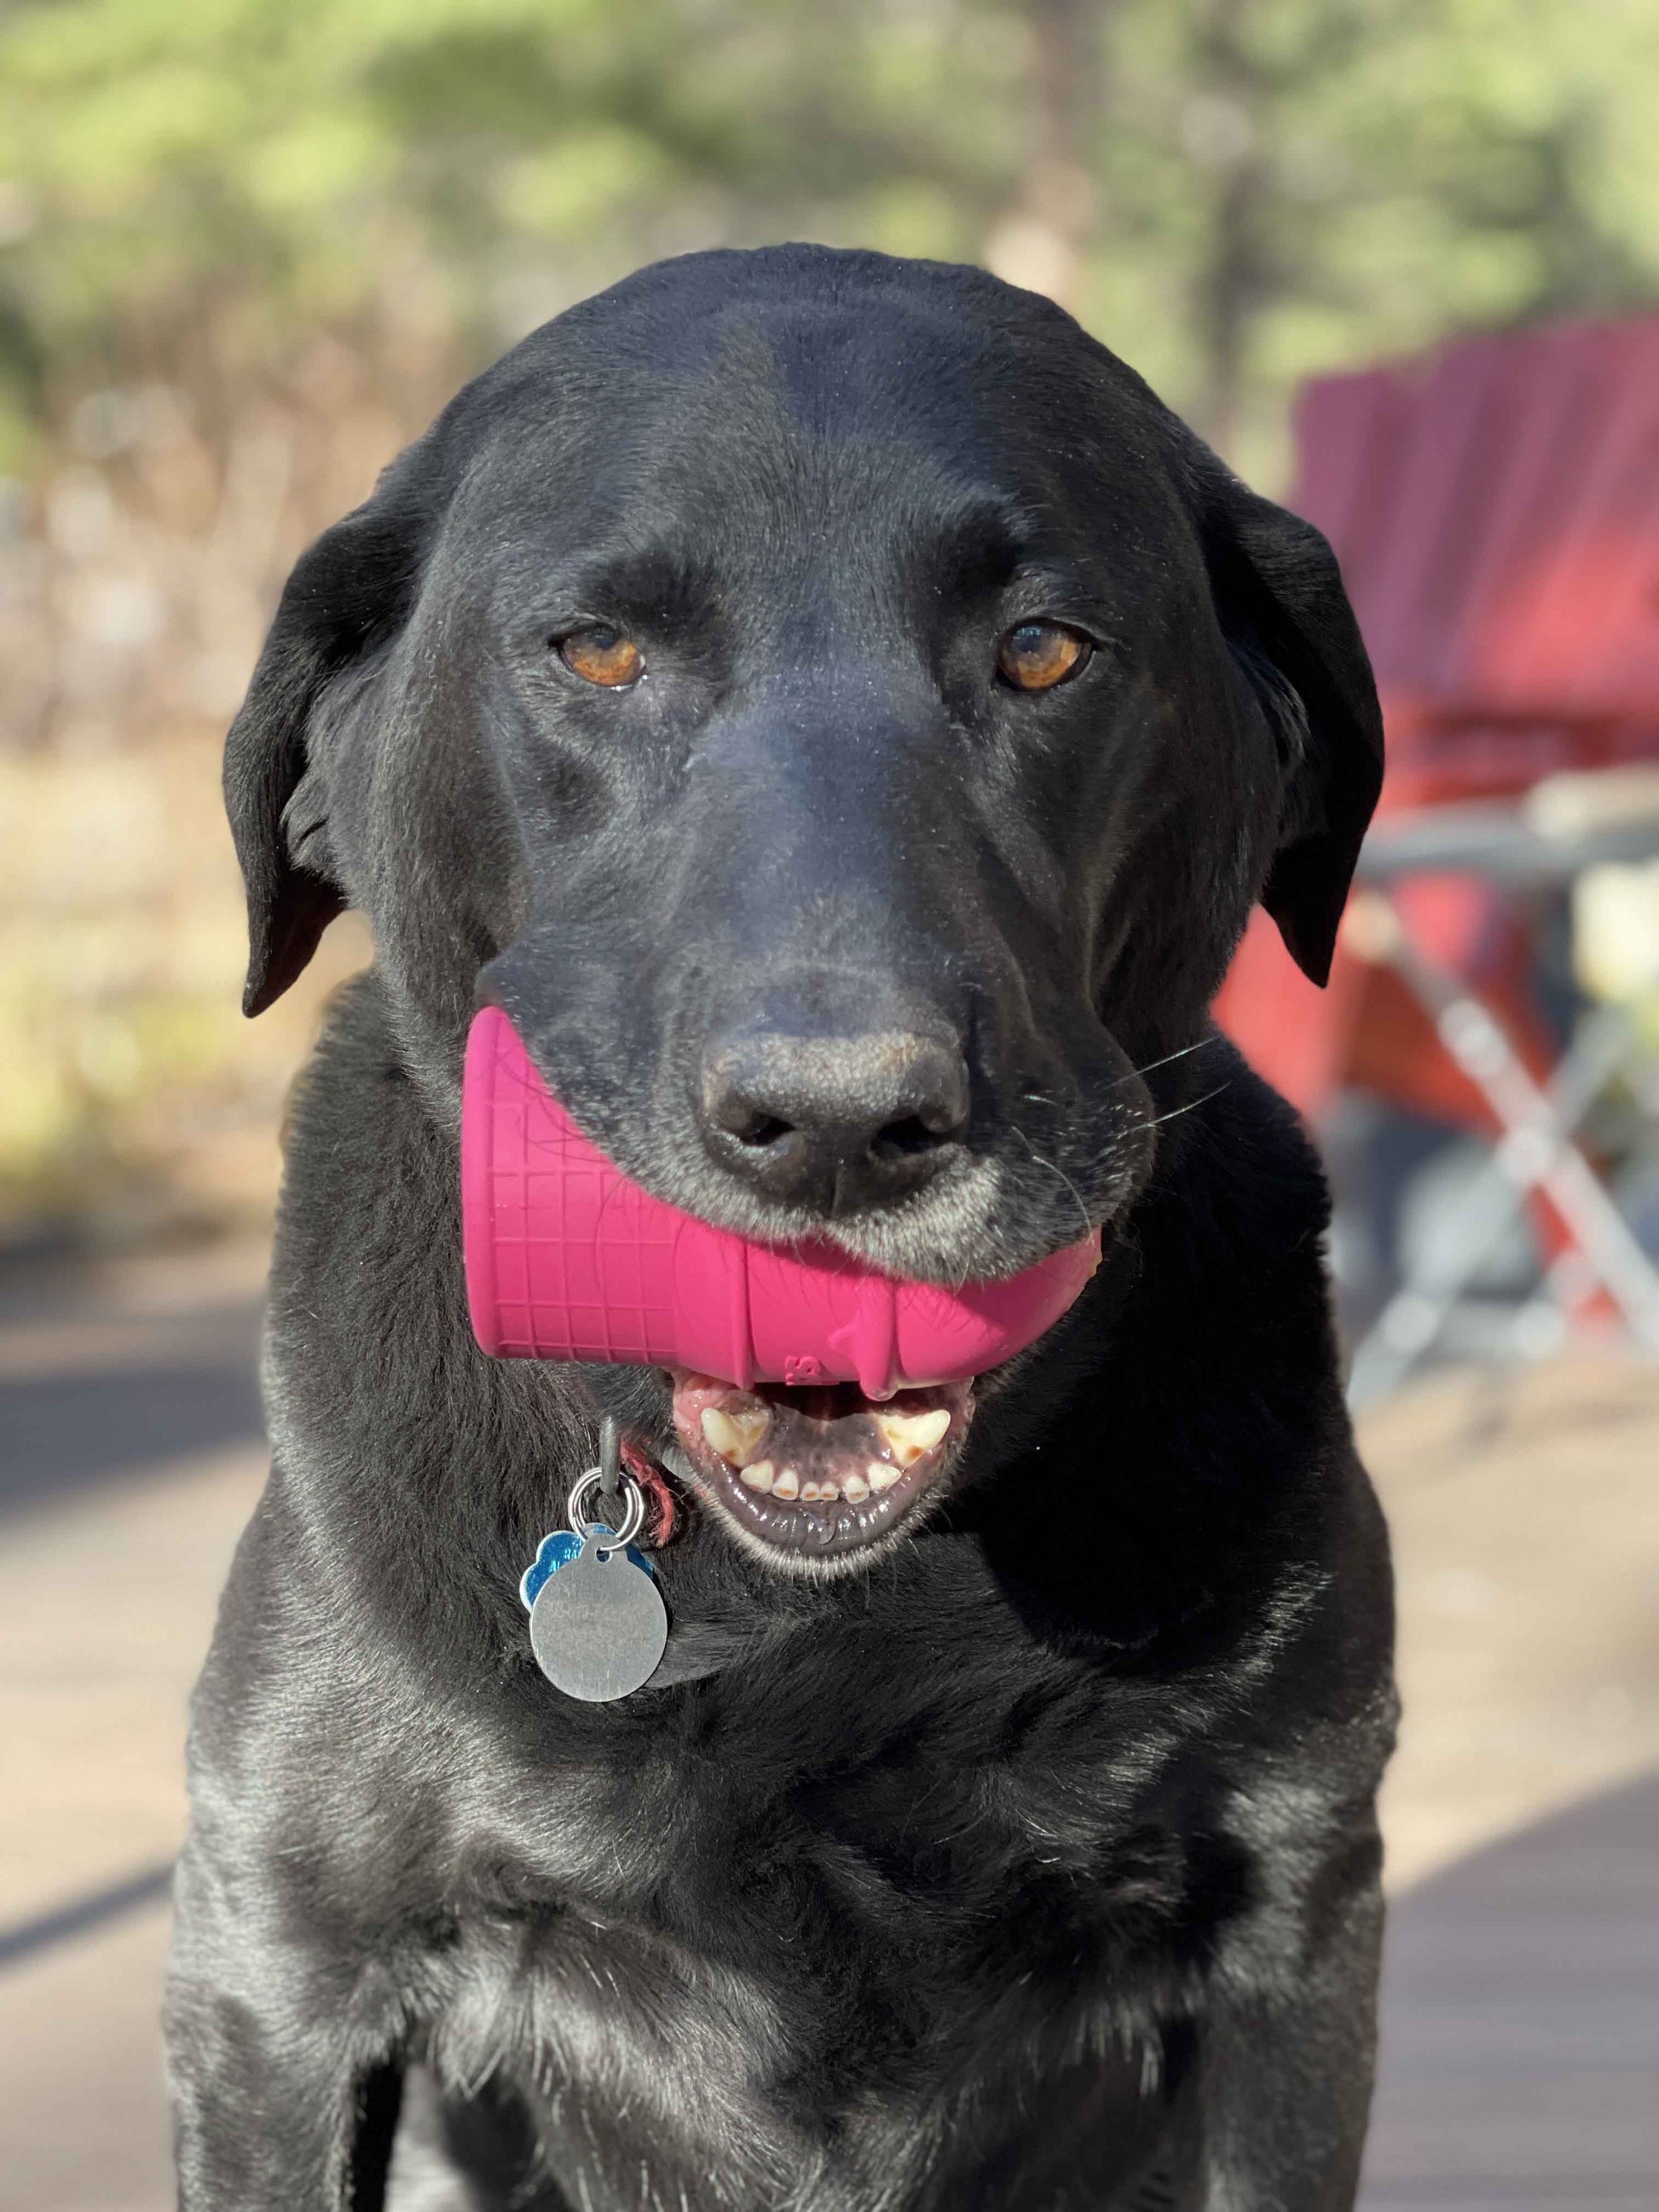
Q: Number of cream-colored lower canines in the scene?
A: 2